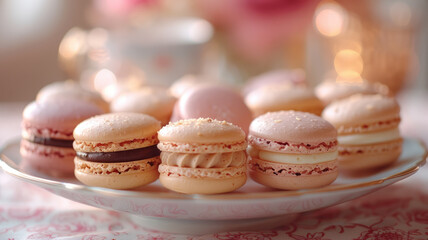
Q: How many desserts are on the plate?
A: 12